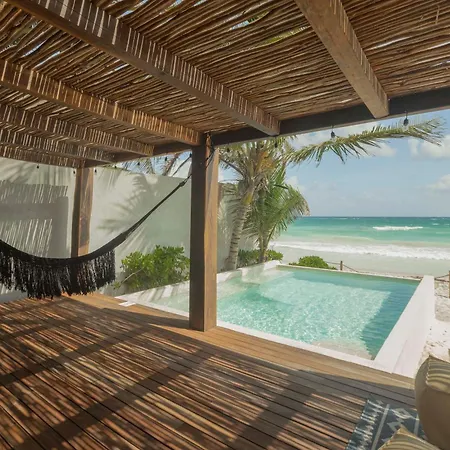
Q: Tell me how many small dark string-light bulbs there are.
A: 11